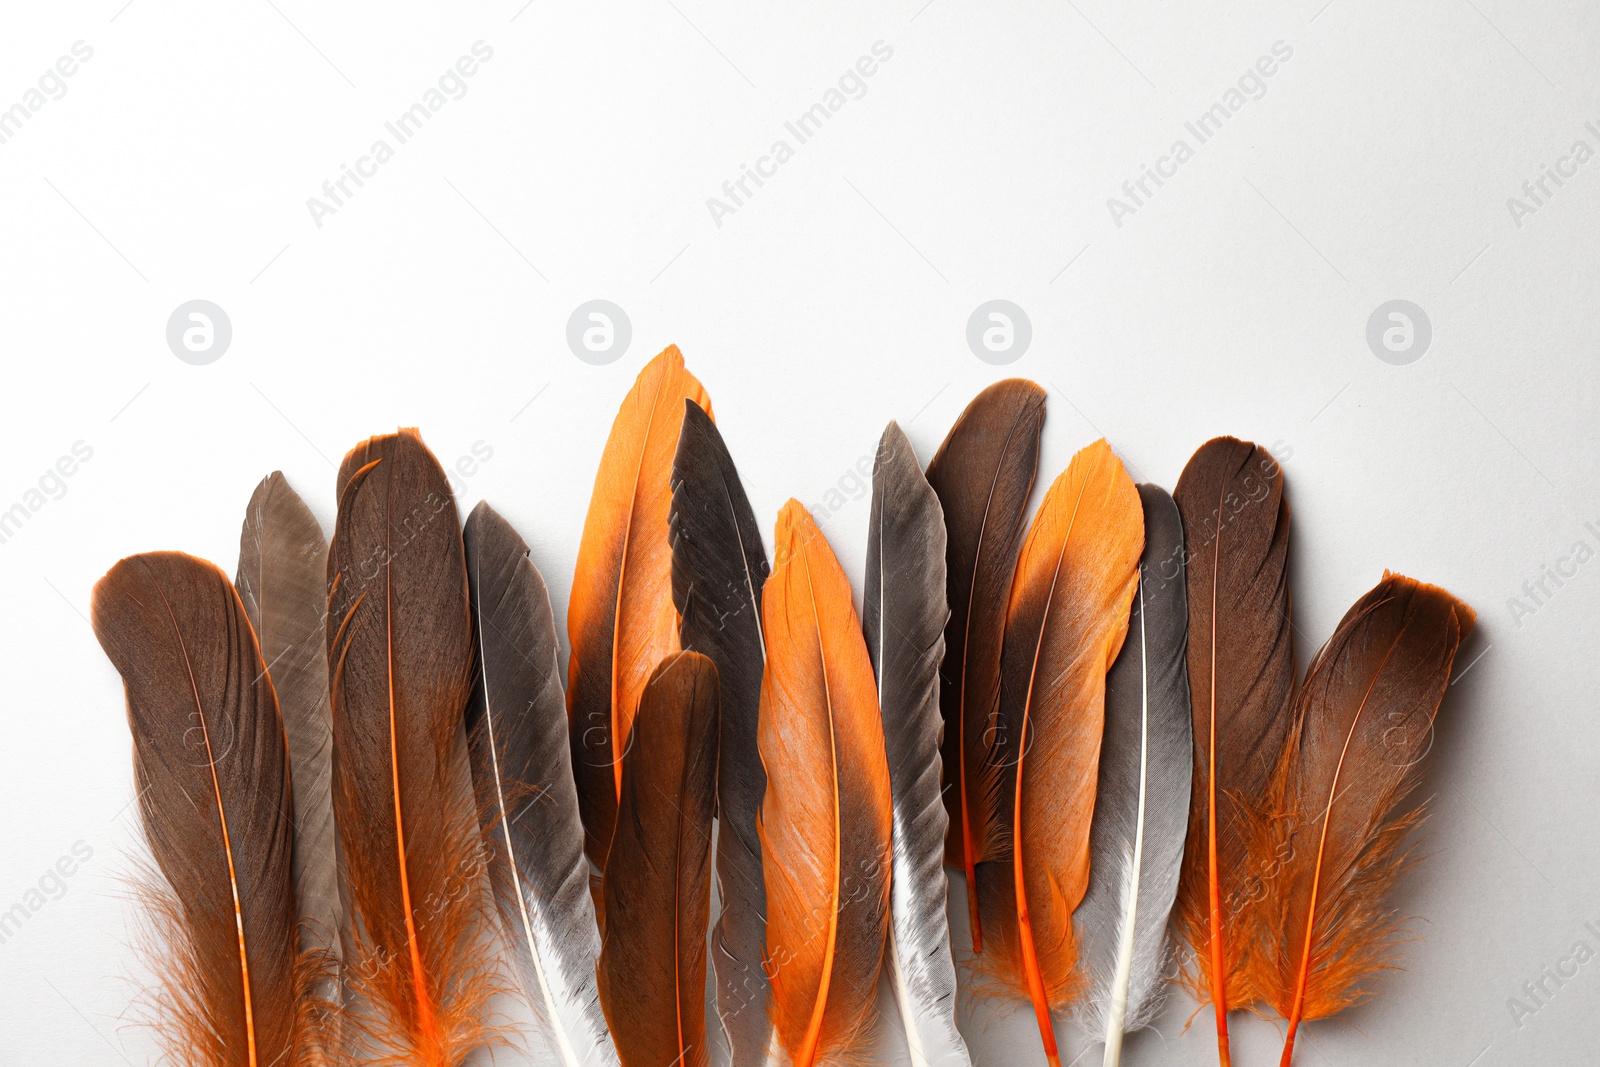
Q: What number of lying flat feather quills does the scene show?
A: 14